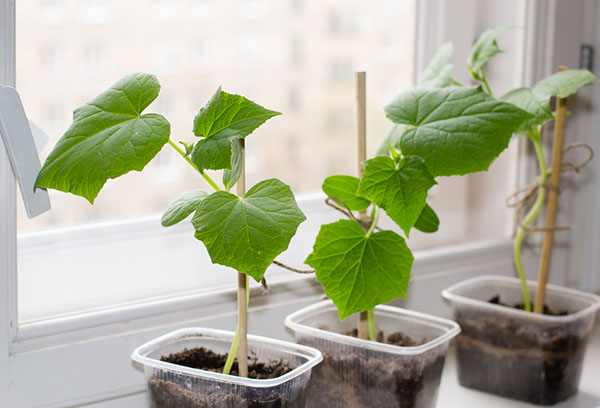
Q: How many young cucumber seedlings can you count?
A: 3